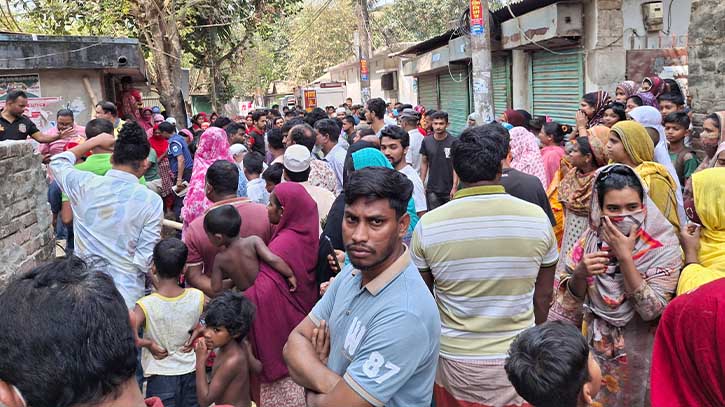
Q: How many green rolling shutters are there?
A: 4